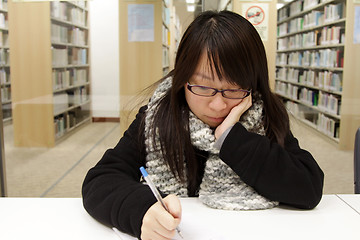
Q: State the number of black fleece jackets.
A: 1